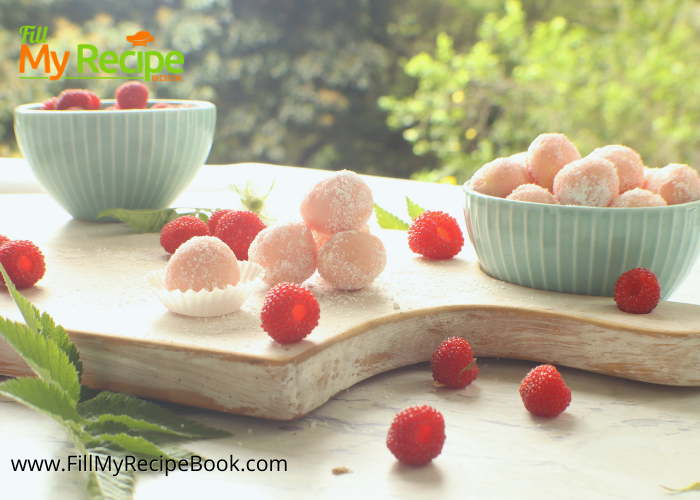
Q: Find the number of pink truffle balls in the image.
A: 14